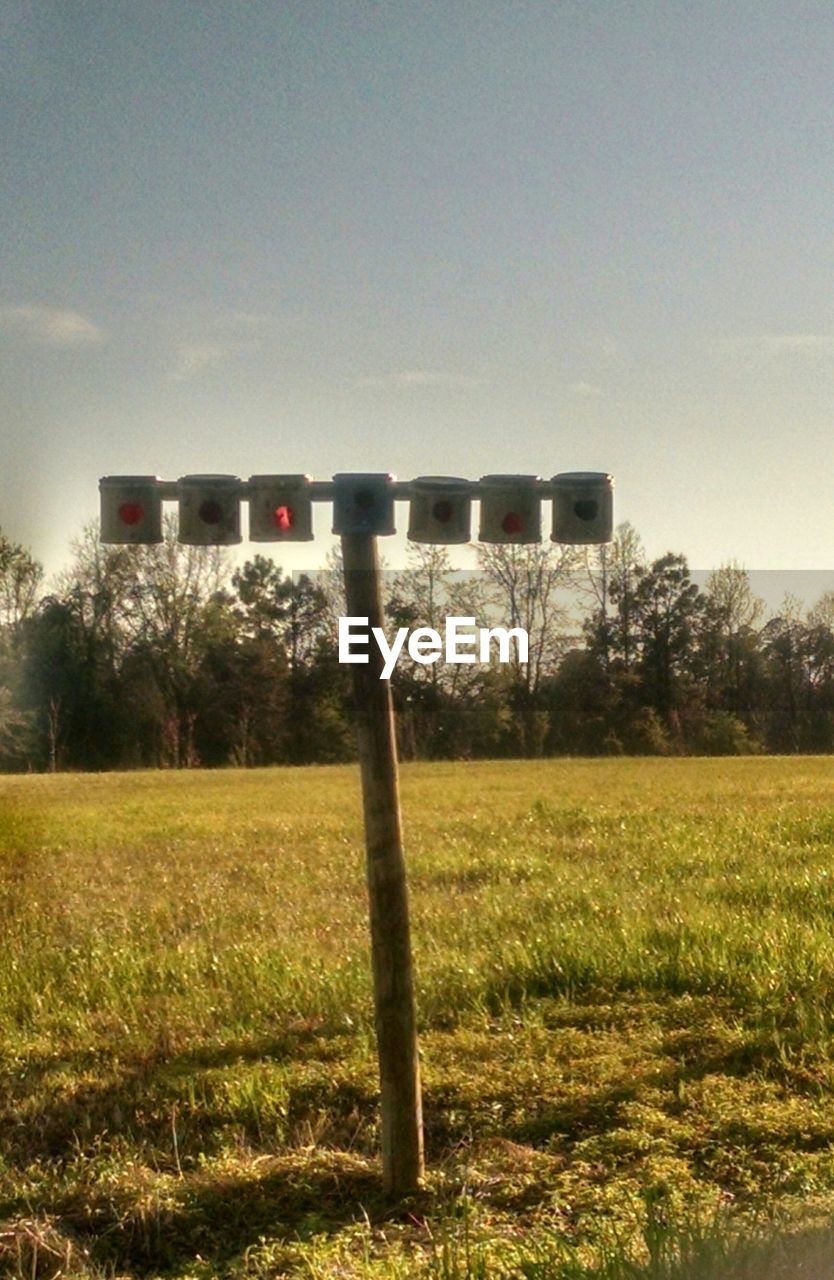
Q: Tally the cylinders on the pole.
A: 7